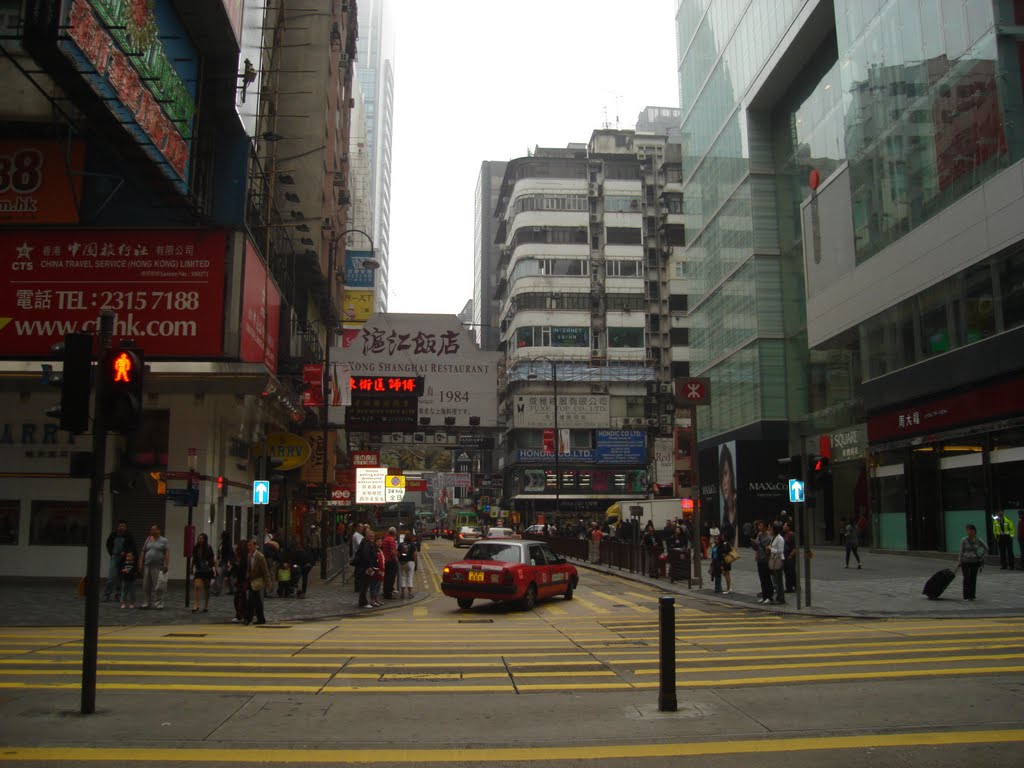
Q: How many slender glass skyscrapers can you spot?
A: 1